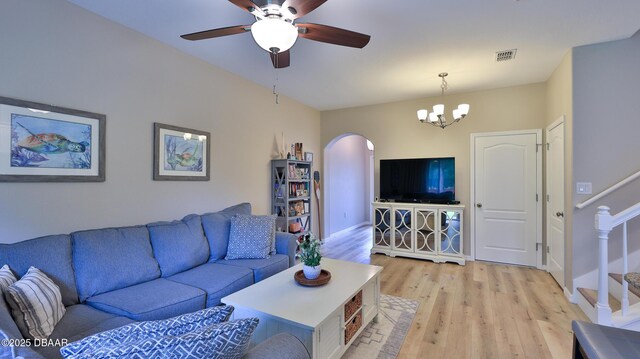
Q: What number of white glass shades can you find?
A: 6